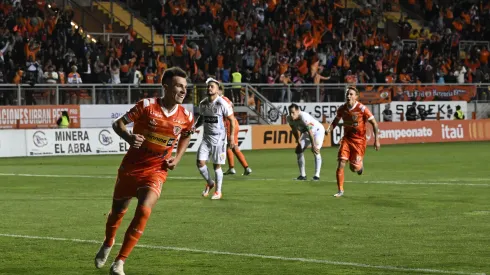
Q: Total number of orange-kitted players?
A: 3